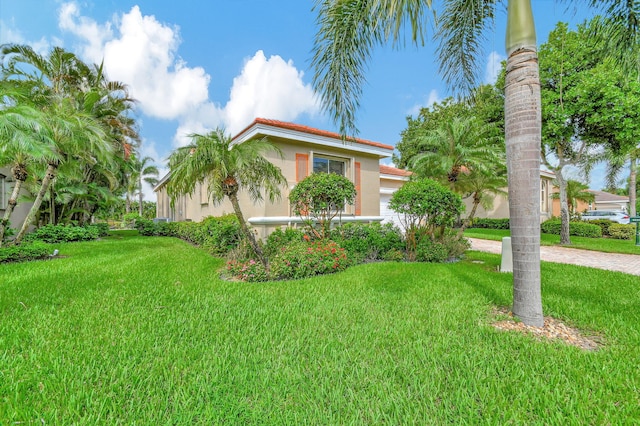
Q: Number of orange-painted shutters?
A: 2